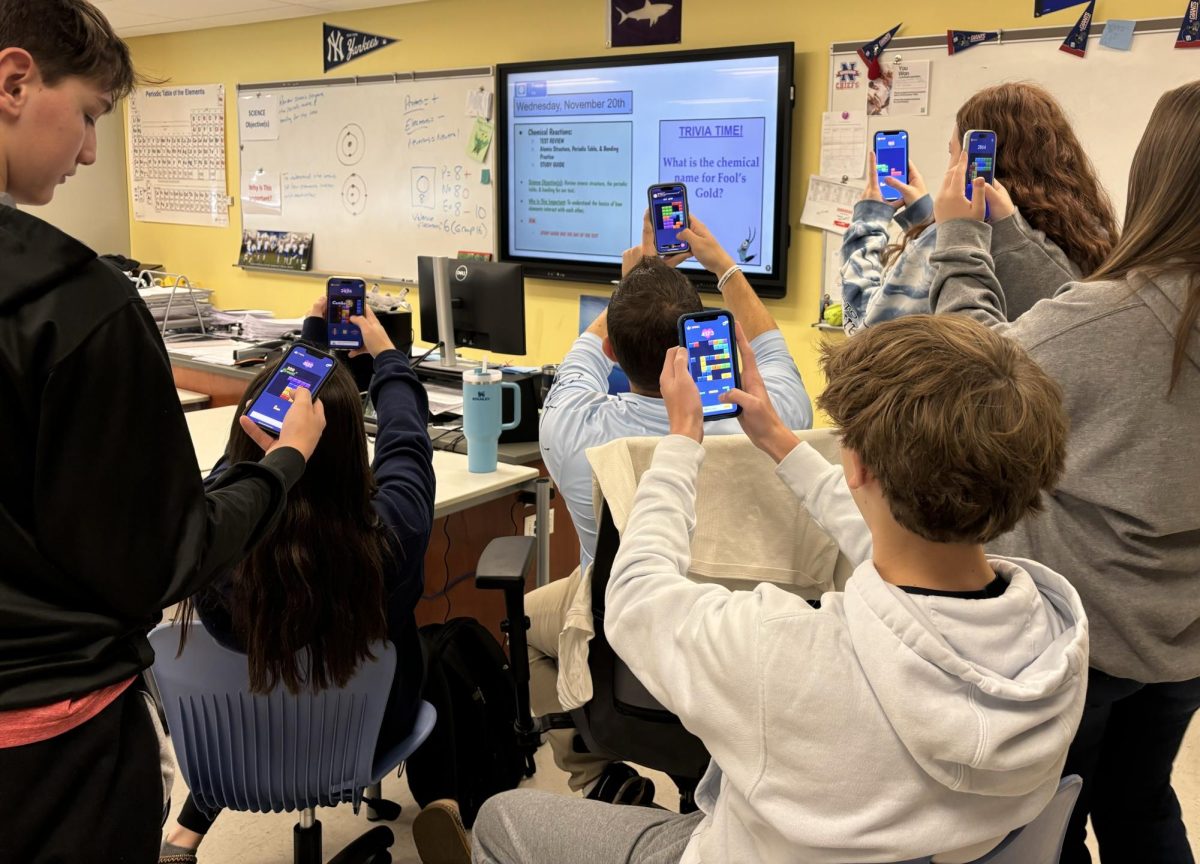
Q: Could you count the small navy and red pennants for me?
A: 4